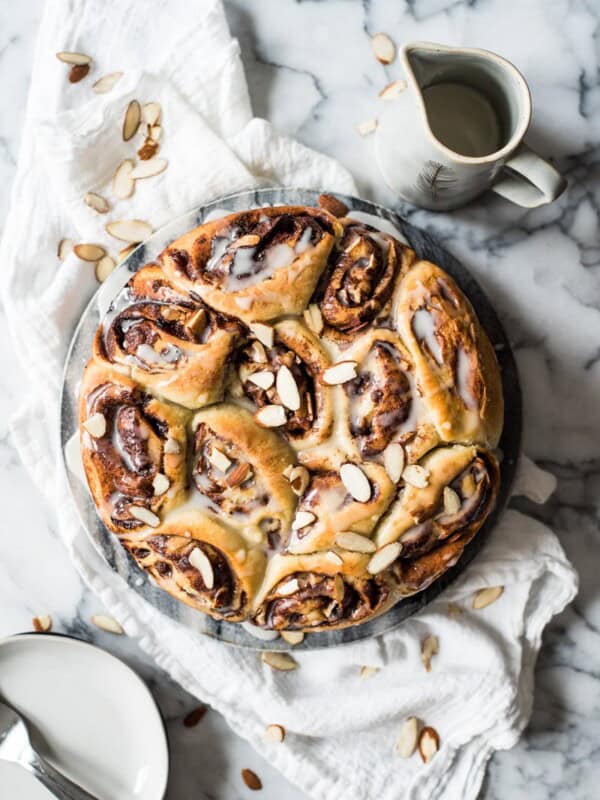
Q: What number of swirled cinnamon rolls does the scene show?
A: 12